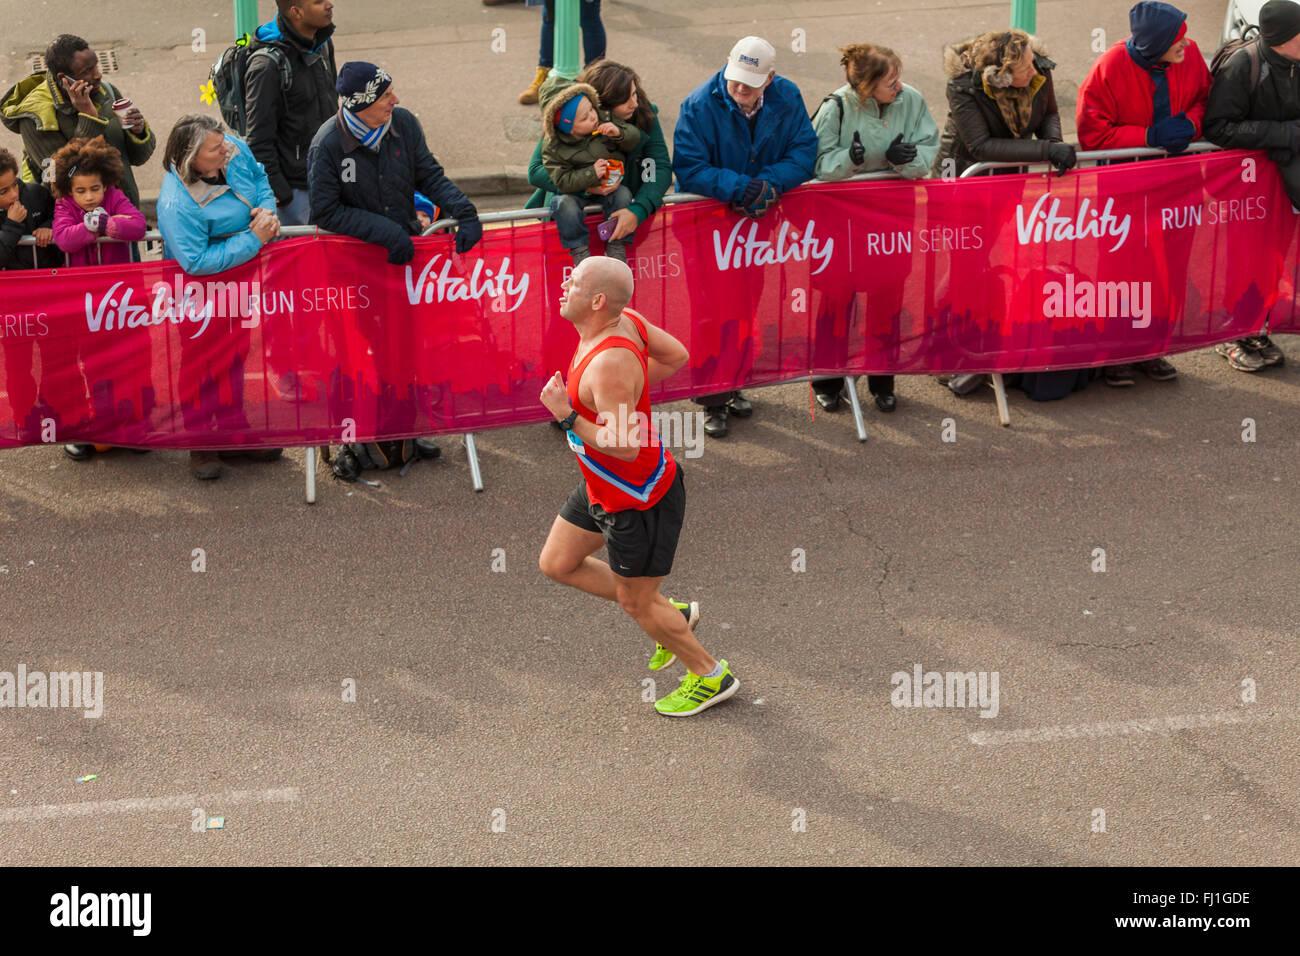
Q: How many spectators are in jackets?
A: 13